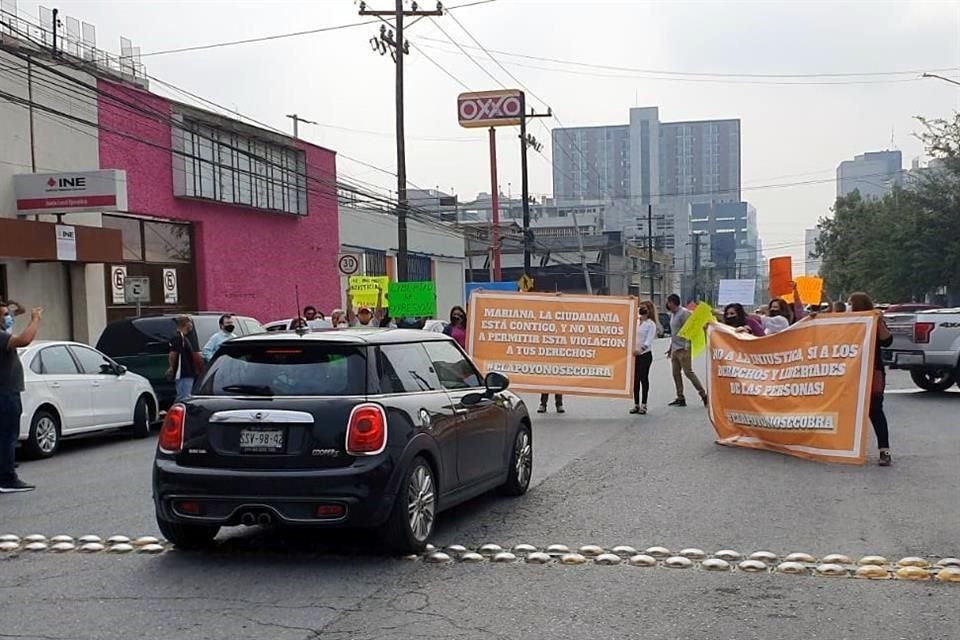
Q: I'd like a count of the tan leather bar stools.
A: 0